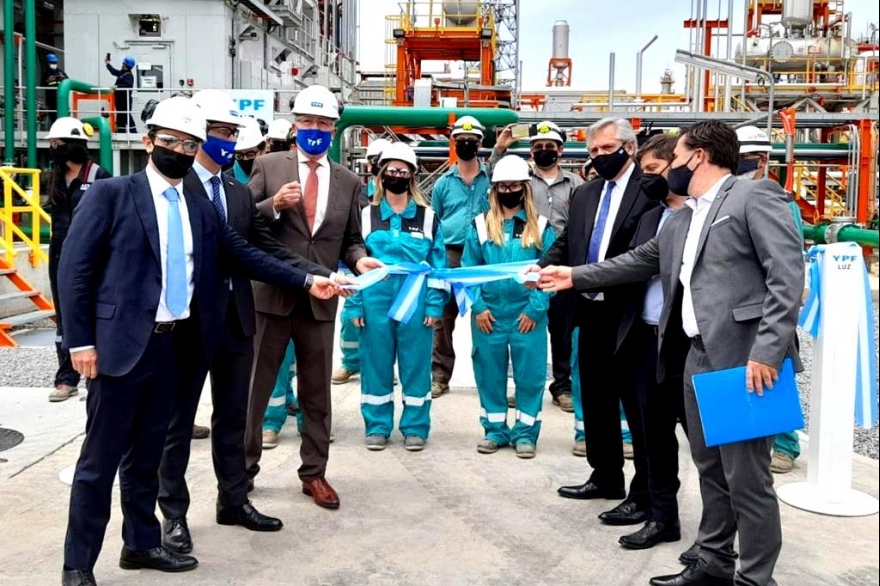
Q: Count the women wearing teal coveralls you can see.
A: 2